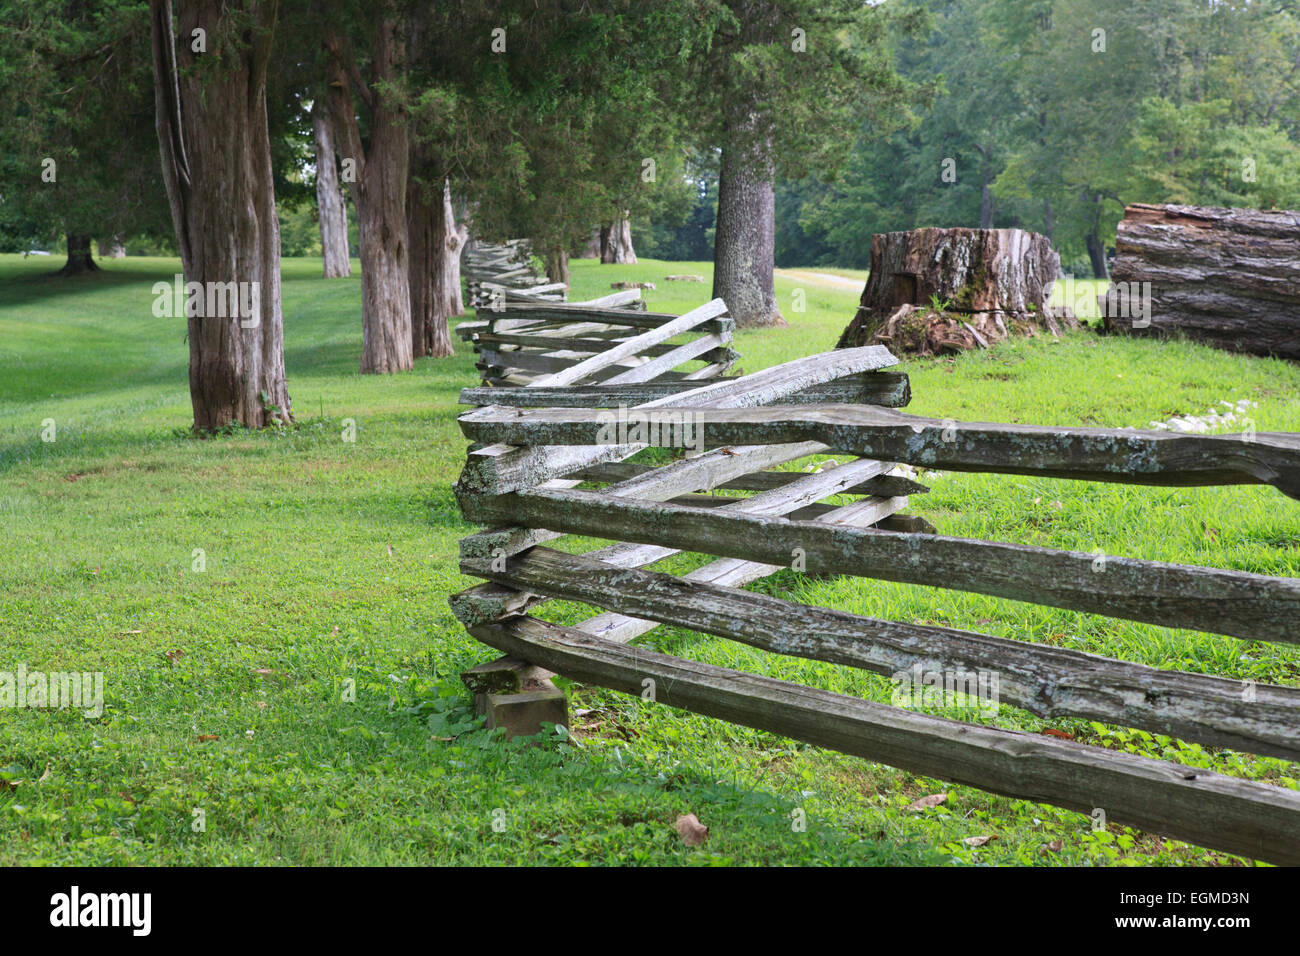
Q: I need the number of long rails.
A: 4